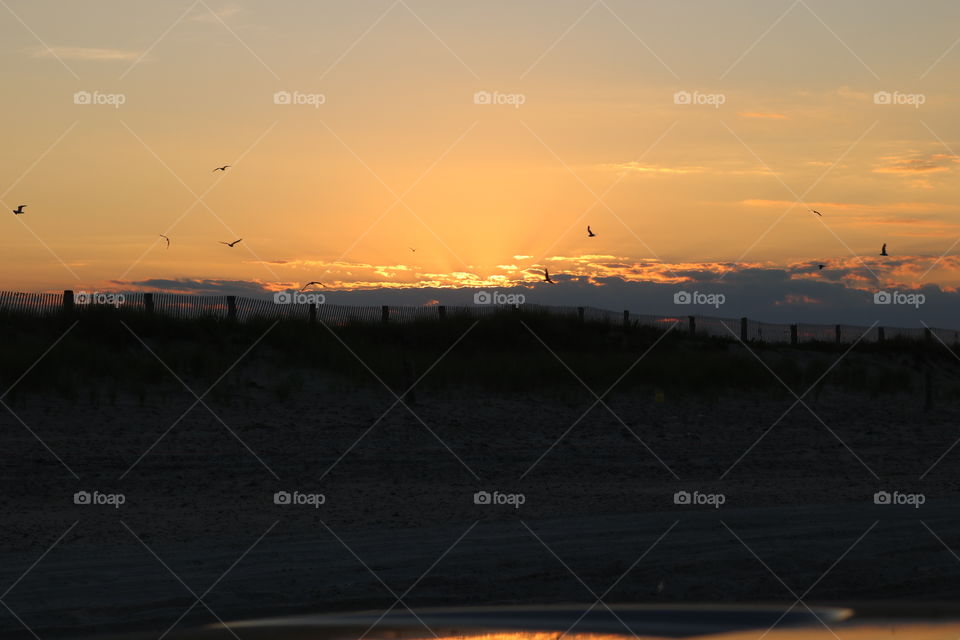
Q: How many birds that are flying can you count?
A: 11